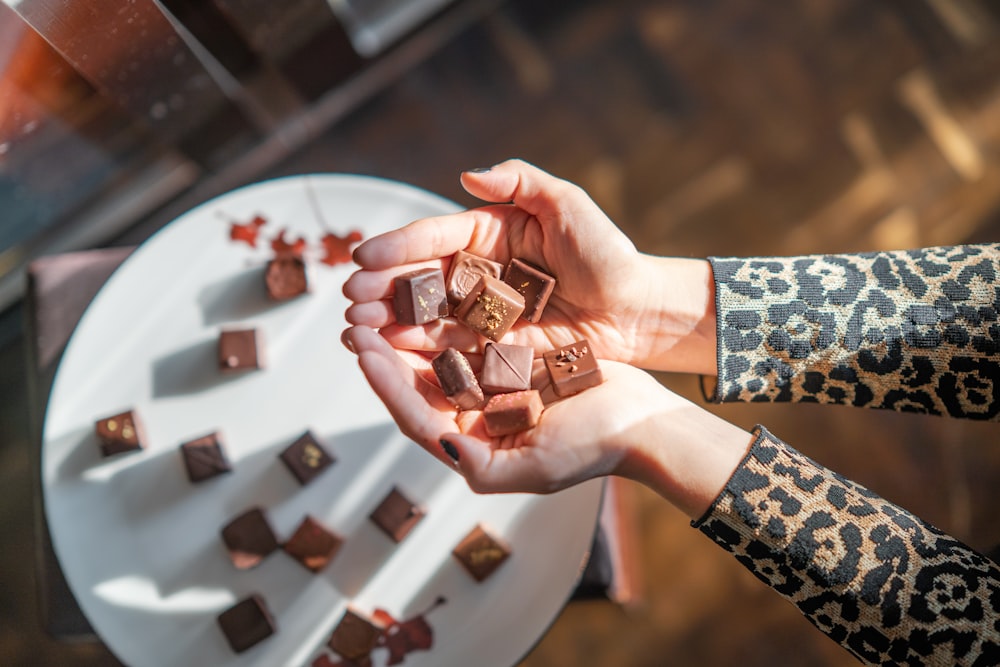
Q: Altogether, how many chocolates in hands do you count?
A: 8